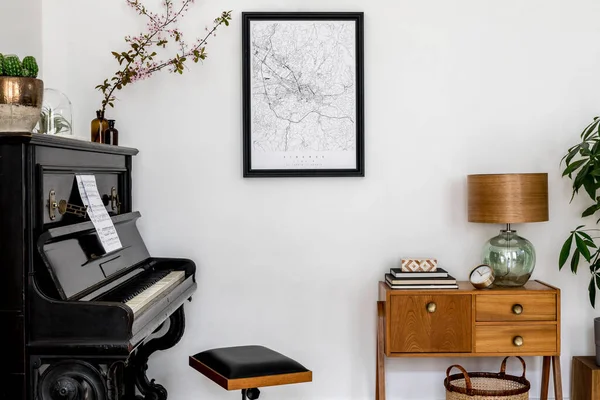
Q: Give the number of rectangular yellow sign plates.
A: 0